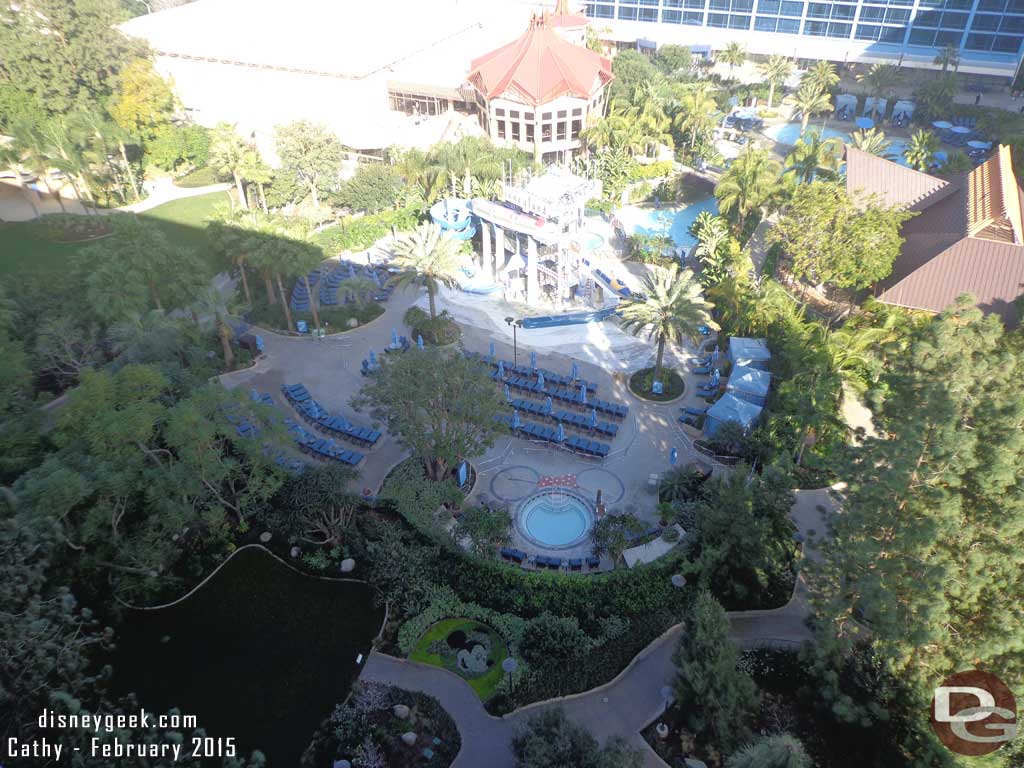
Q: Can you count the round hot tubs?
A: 1